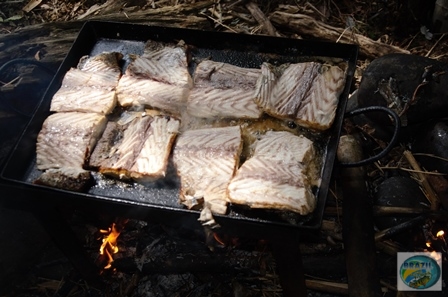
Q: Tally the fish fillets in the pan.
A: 8